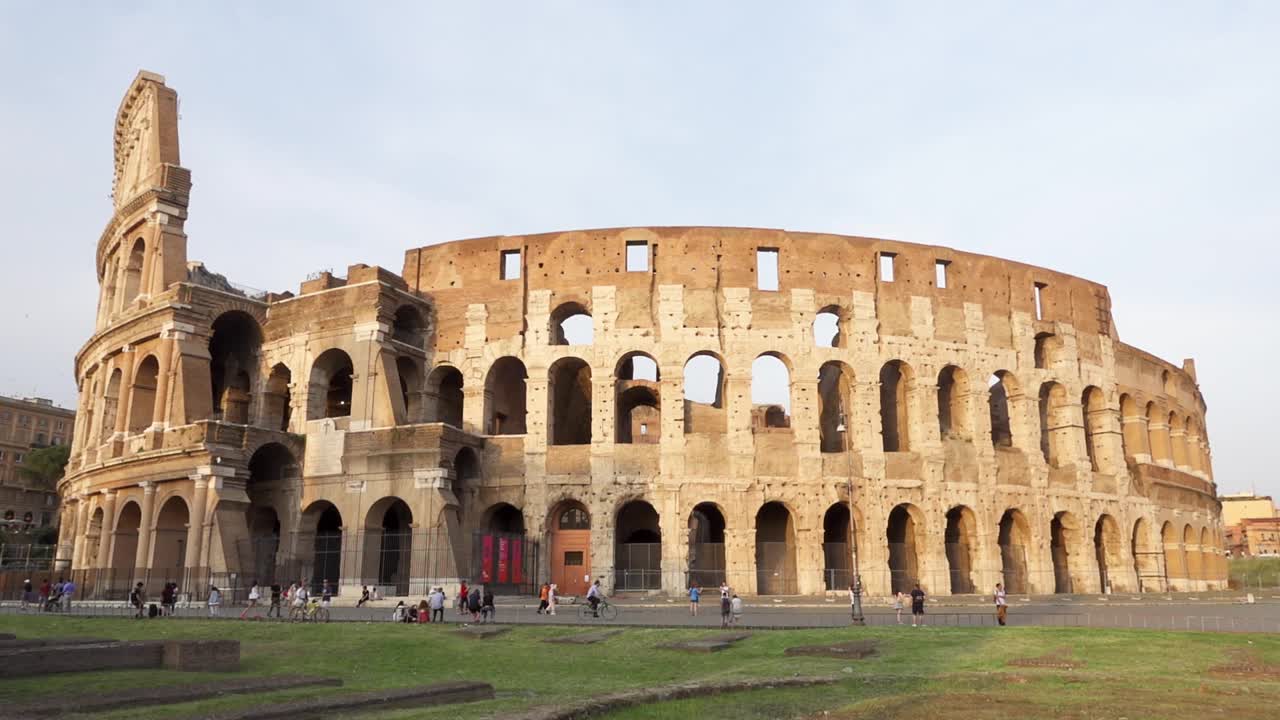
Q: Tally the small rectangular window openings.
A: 6